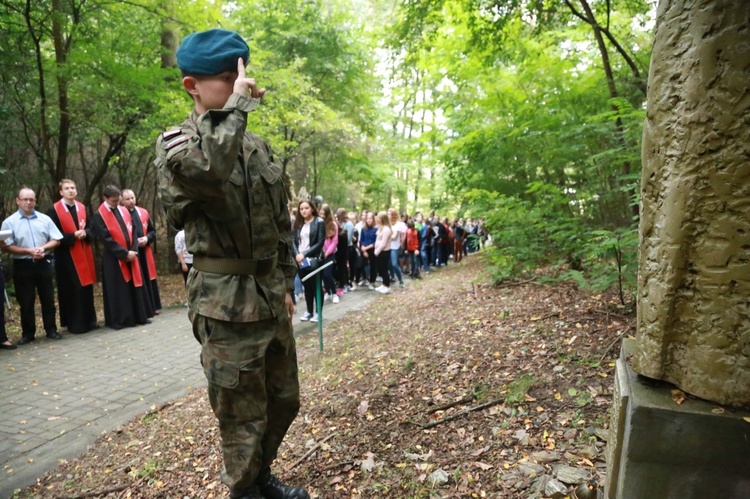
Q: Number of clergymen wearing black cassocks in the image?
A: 3